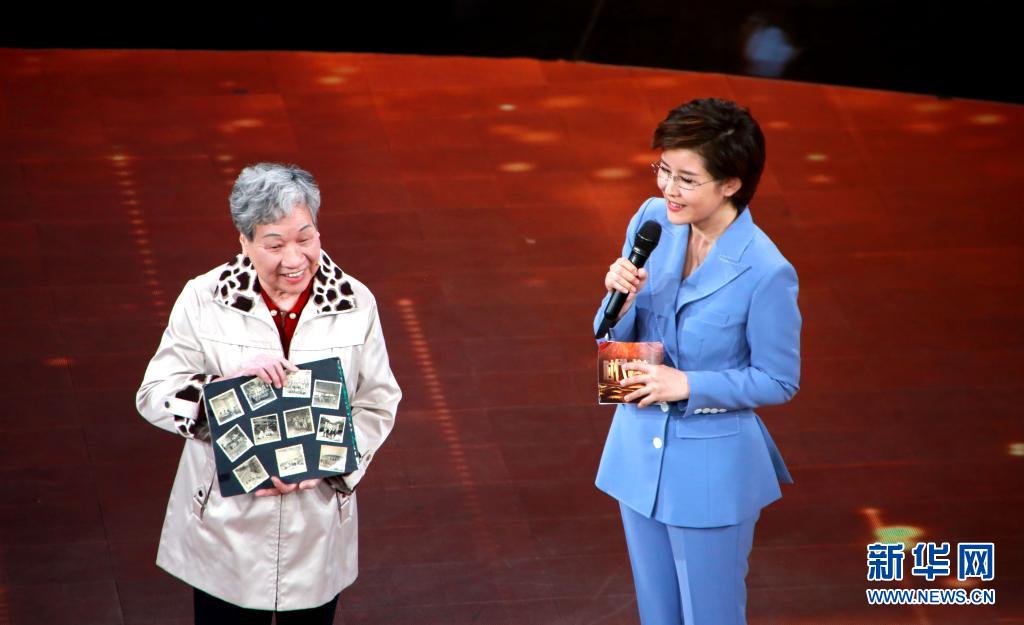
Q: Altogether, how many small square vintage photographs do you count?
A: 11